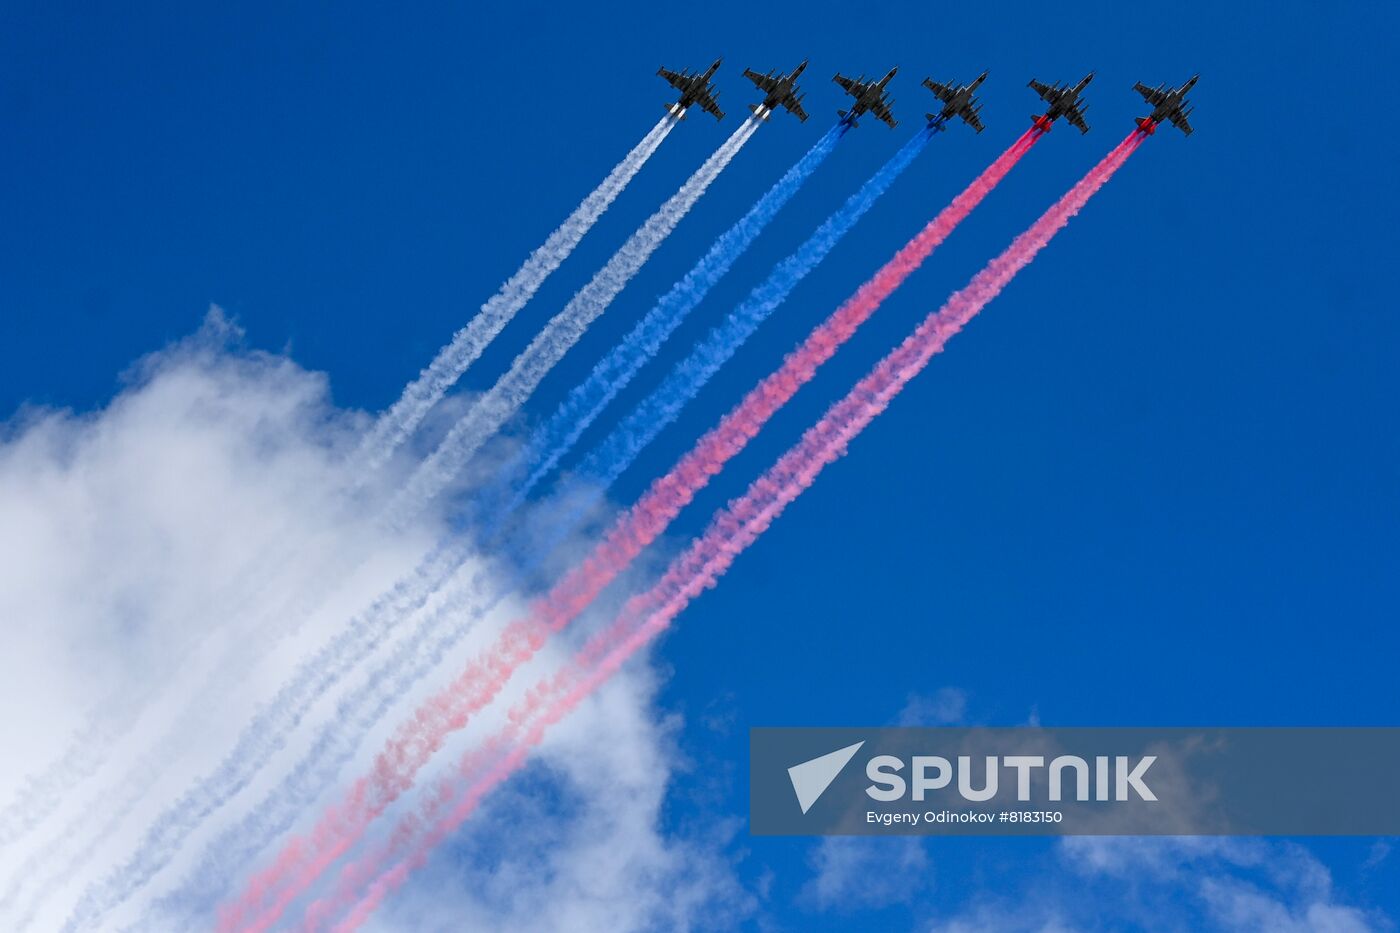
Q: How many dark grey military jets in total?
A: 6